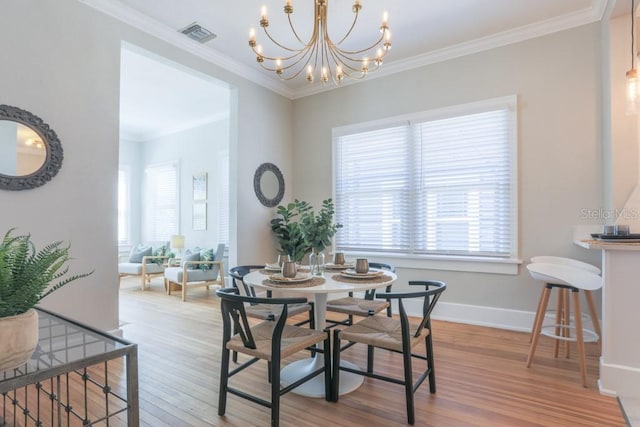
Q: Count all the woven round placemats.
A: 4